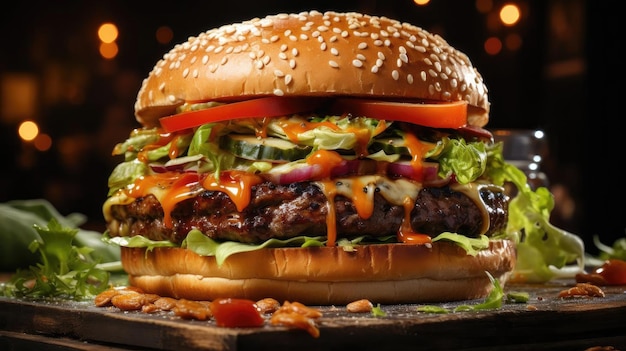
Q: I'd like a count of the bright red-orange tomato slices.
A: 2